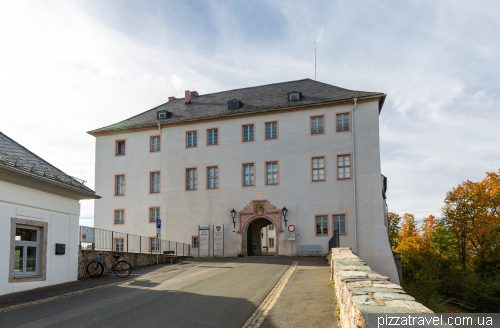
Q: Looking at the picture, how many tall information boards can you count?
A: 2